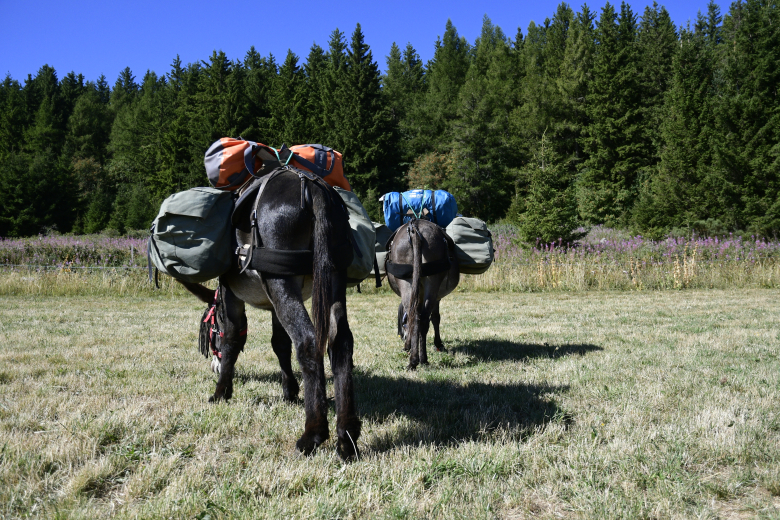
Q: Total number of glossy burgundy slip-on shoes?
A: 0